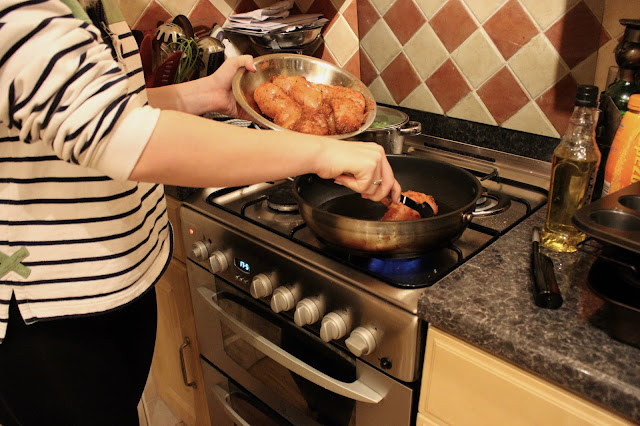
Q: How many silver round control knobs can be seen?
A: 7